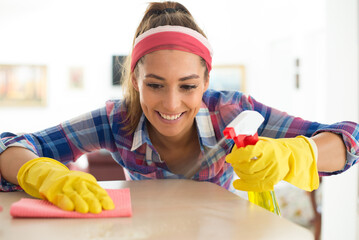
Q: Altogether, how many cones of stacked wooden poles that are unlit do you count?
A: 0